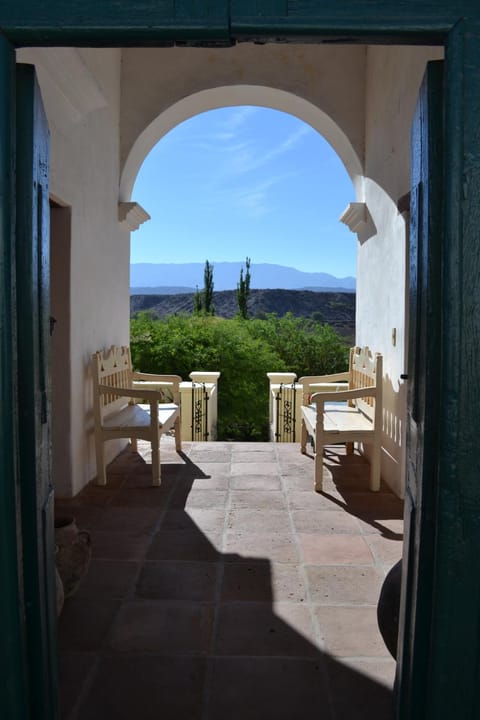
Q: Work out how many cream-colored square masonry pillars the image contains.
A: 2